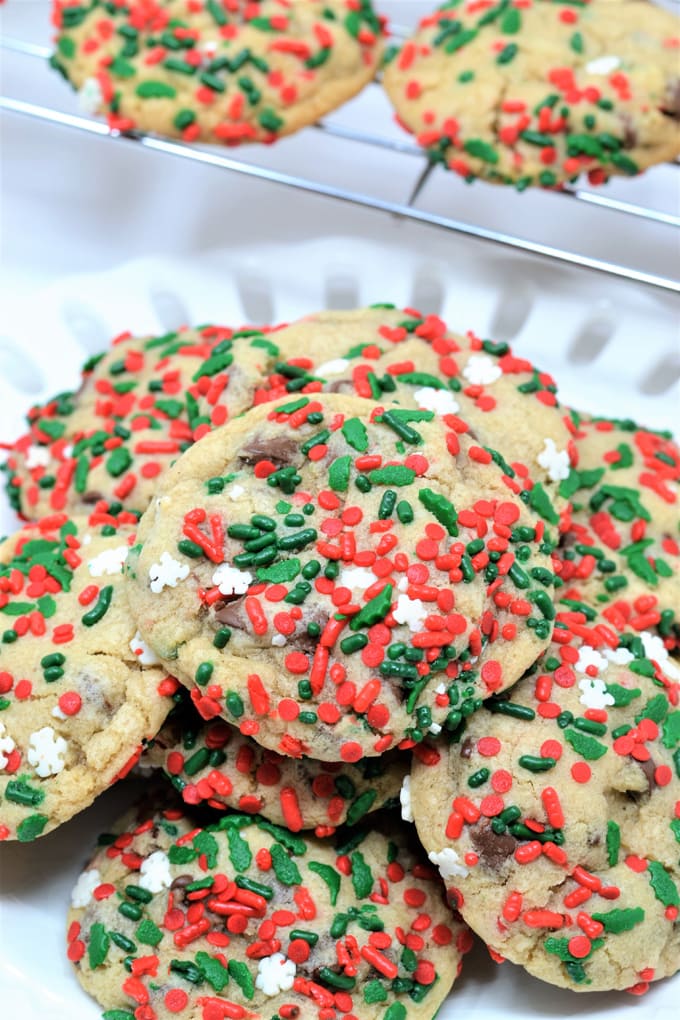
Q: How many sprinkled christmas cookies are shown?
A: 10